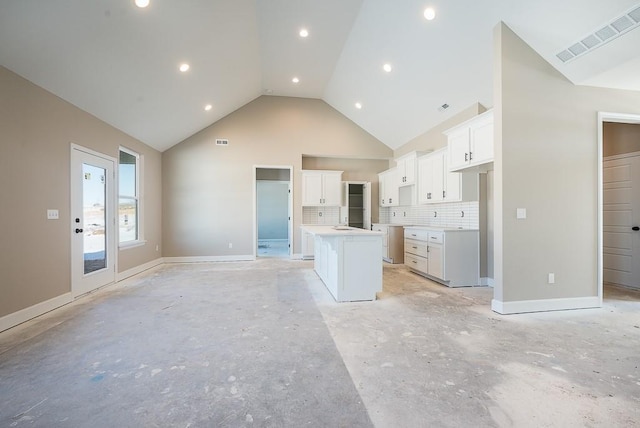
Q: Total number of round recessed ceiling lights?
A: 8